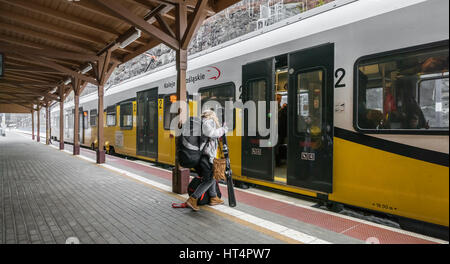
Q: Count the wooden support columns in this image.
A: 7